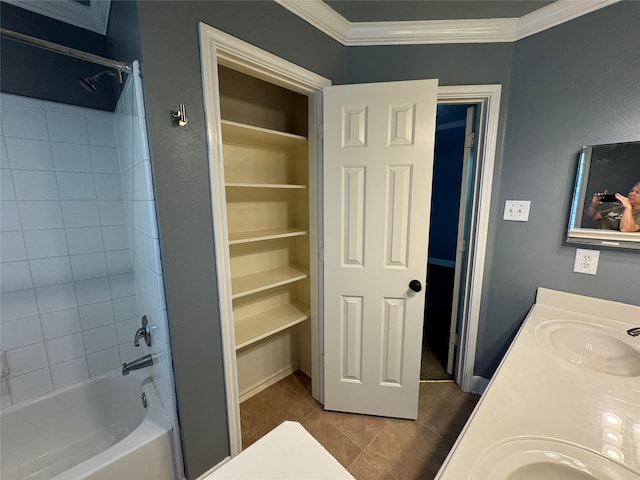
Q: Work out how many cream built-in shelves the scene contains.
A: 5